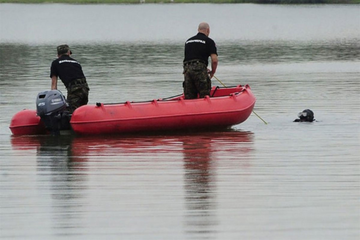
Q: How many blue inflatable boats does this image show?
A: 0